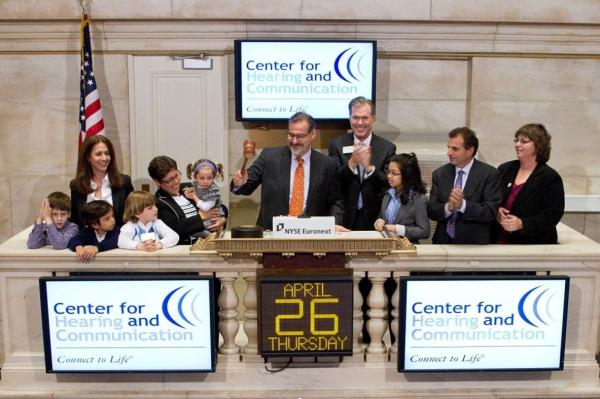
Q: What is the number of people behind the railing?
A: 11